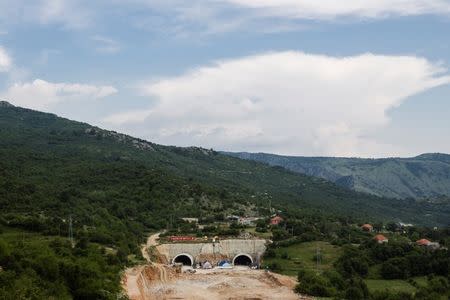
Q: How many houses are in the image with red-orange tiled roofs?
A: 4